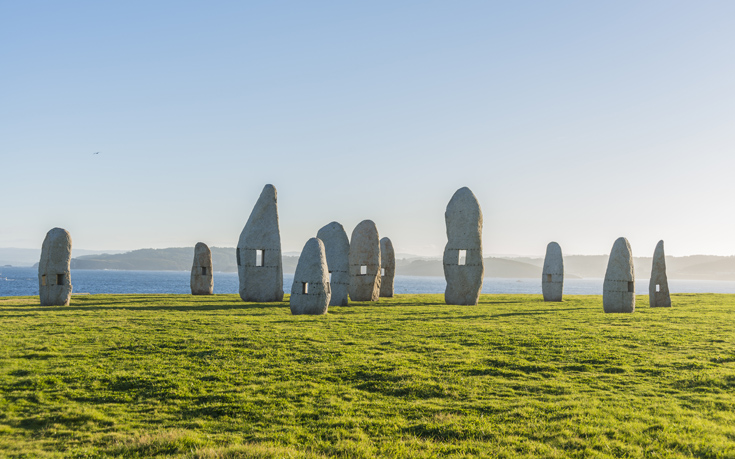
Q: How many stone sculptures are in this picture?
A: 11